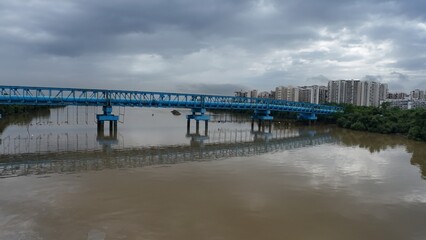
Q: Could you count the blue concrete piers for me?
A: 4